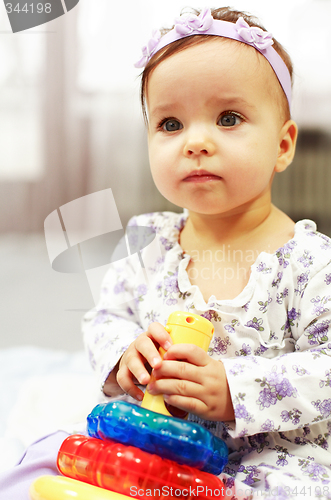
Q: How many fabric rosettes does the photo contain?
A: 3